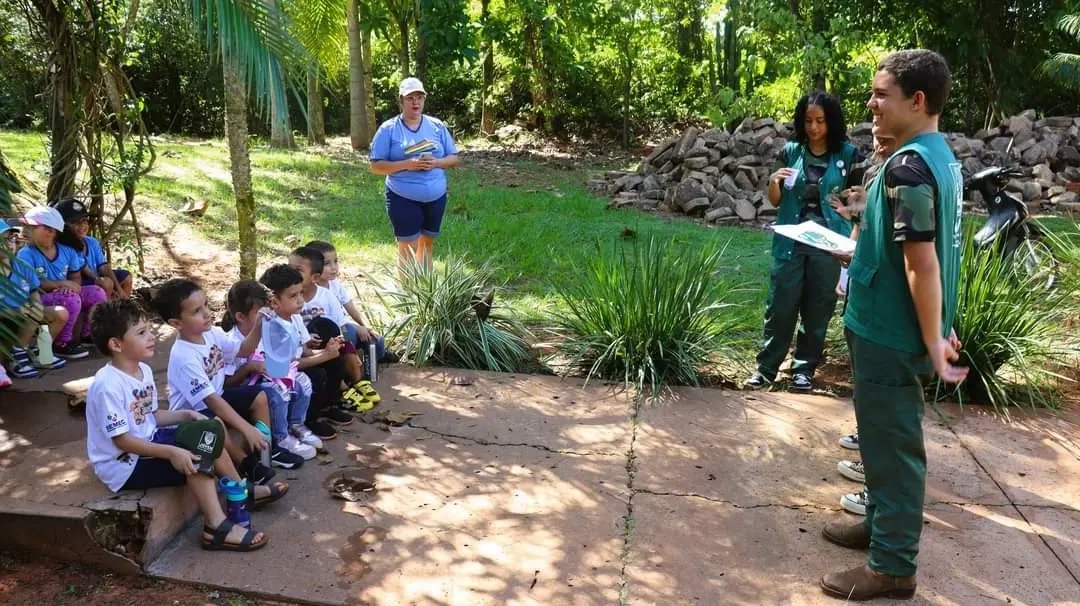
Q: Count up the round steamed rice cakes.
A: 0